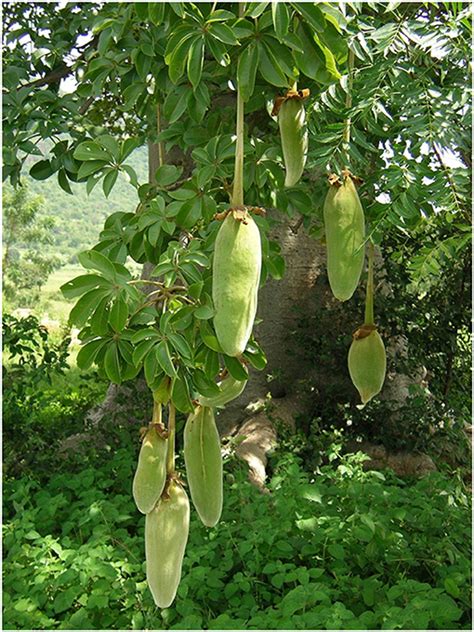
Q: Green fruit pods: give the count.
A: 8